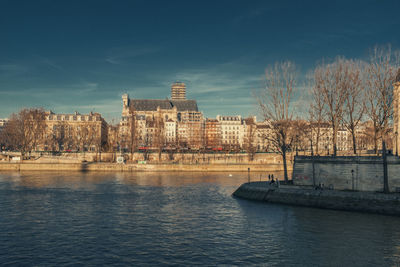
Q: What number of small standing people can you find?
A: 2